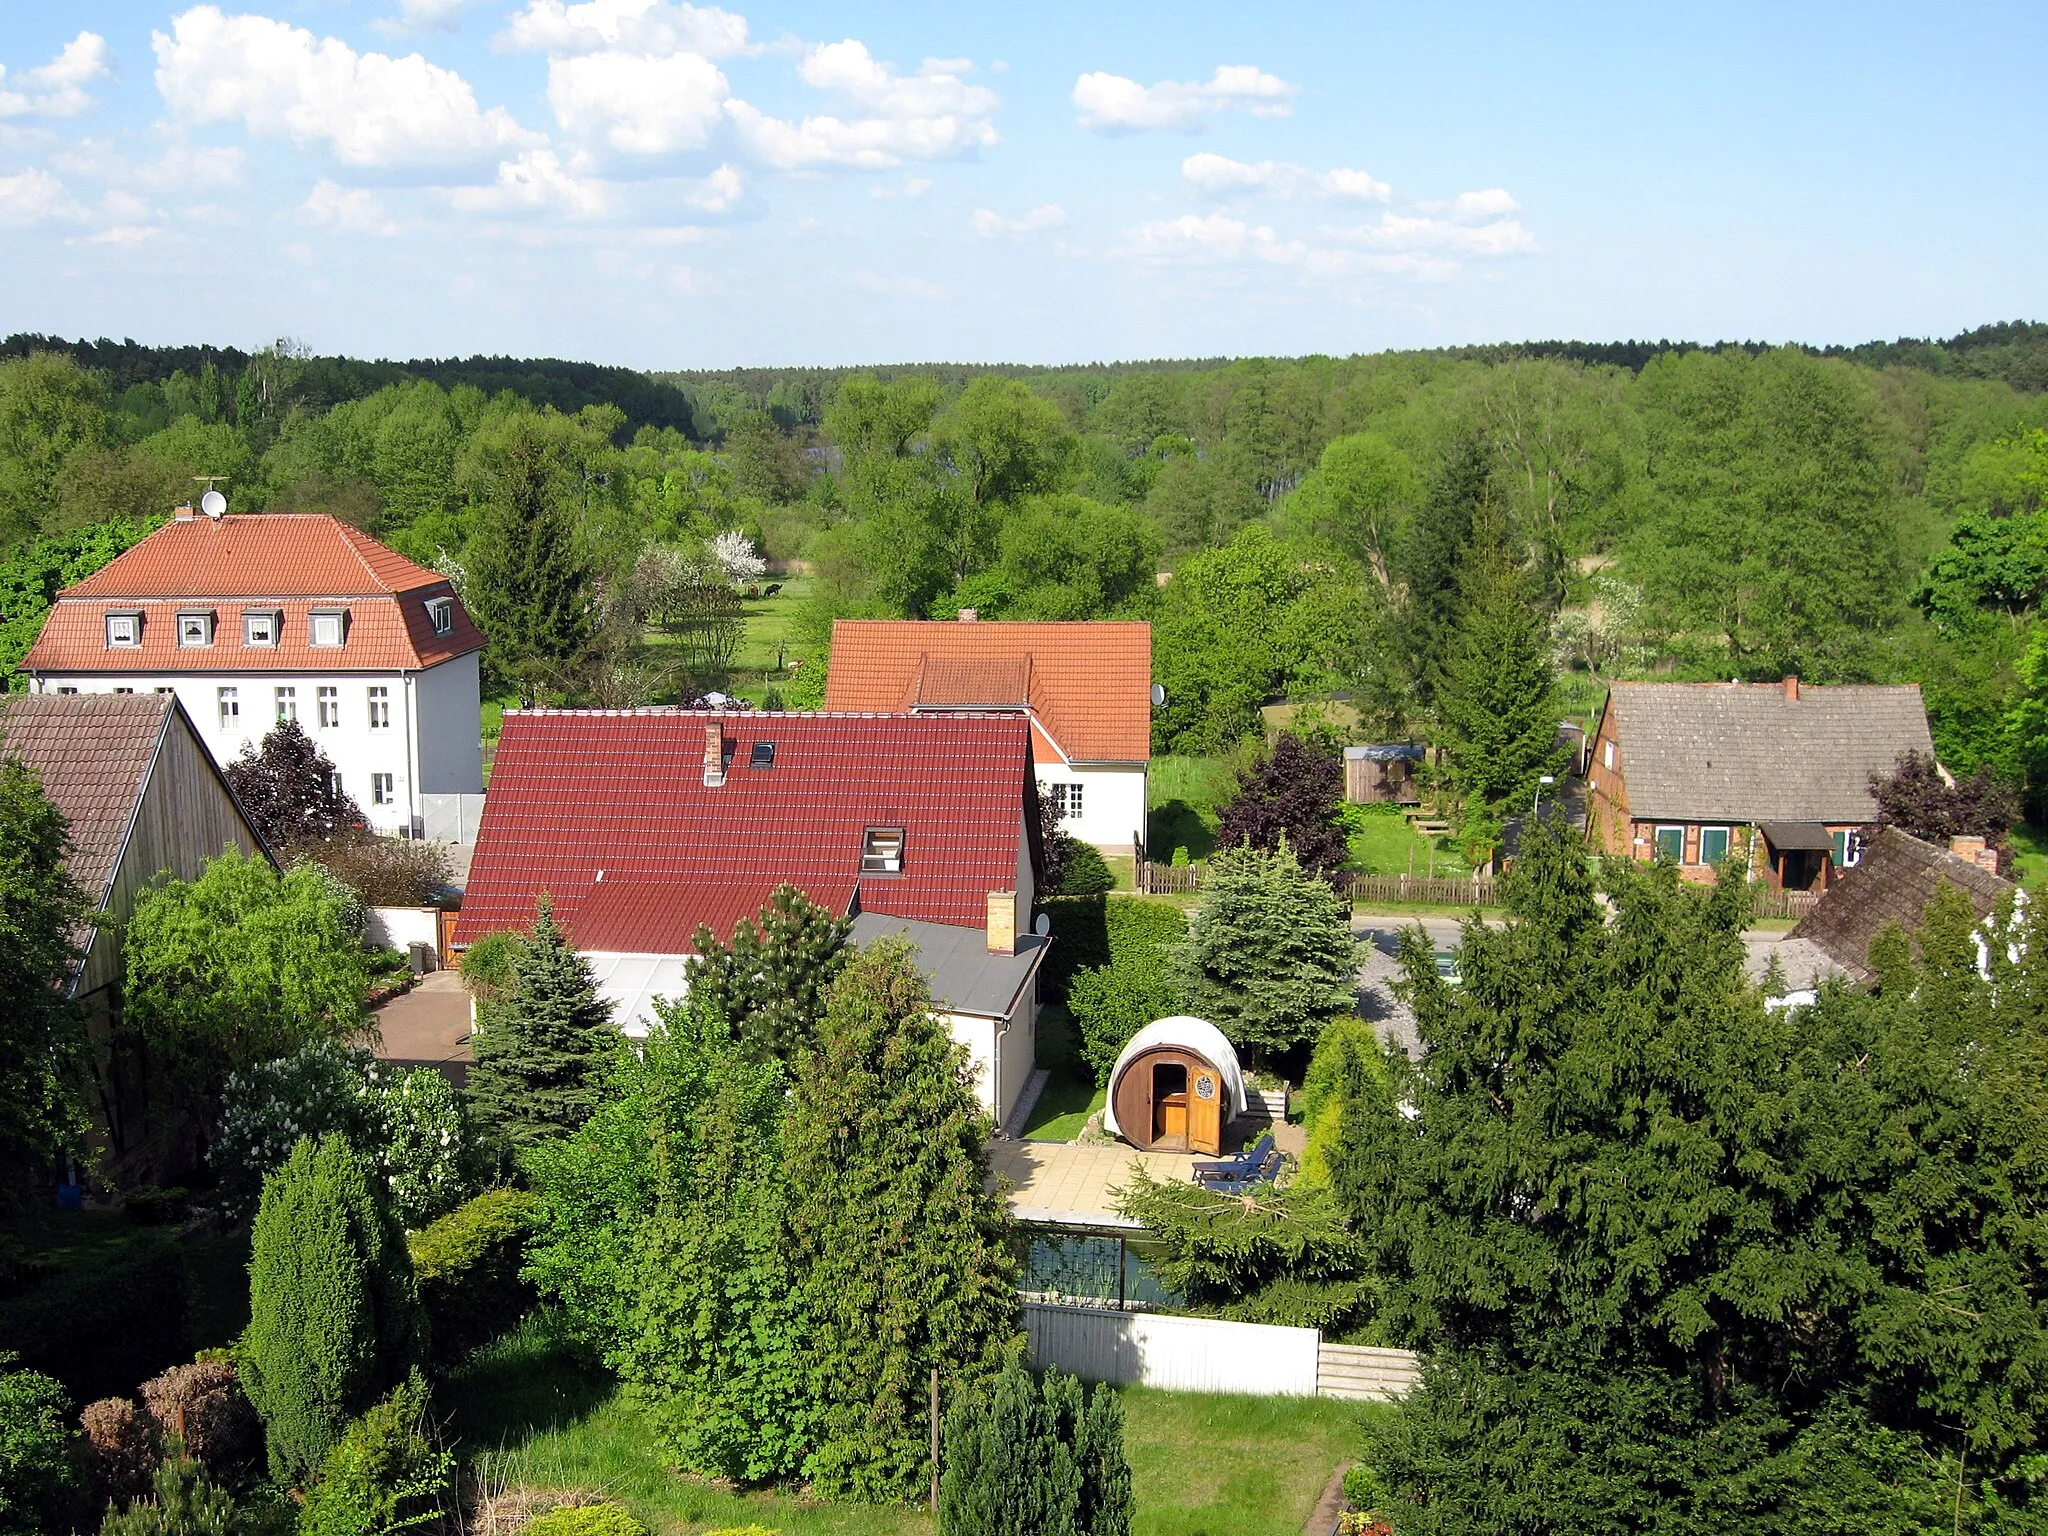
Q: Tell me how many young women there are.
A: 0